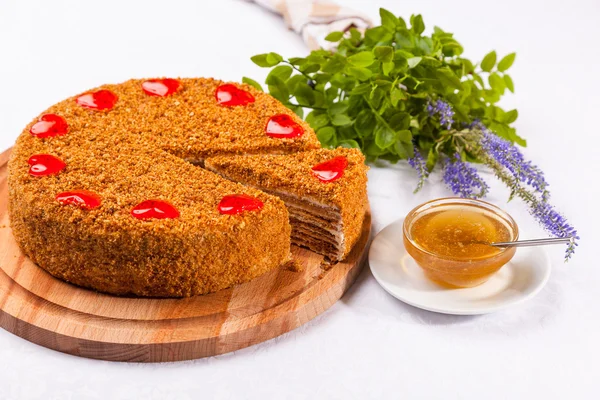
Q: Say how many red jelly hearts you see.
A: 10